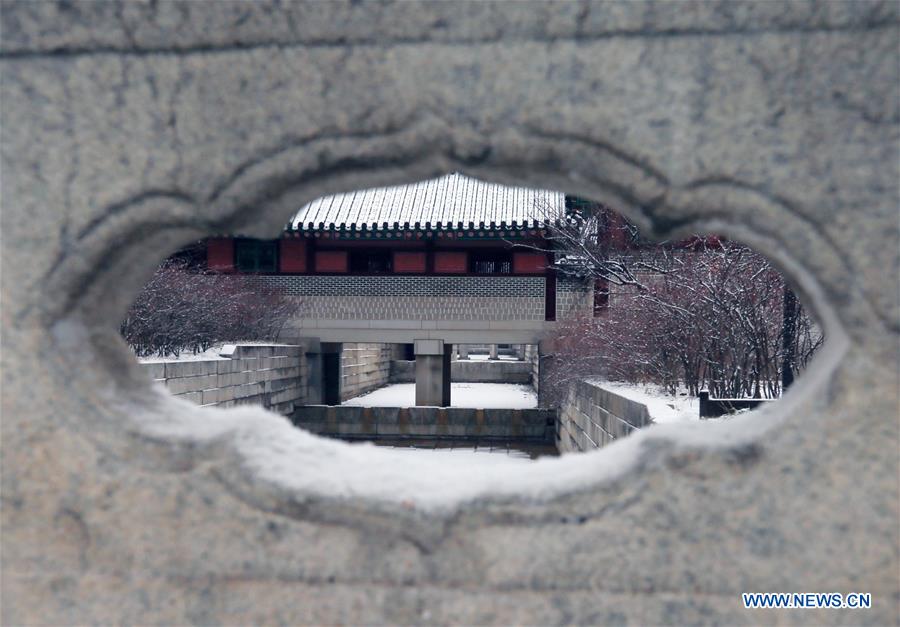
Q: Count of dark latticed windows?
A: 2